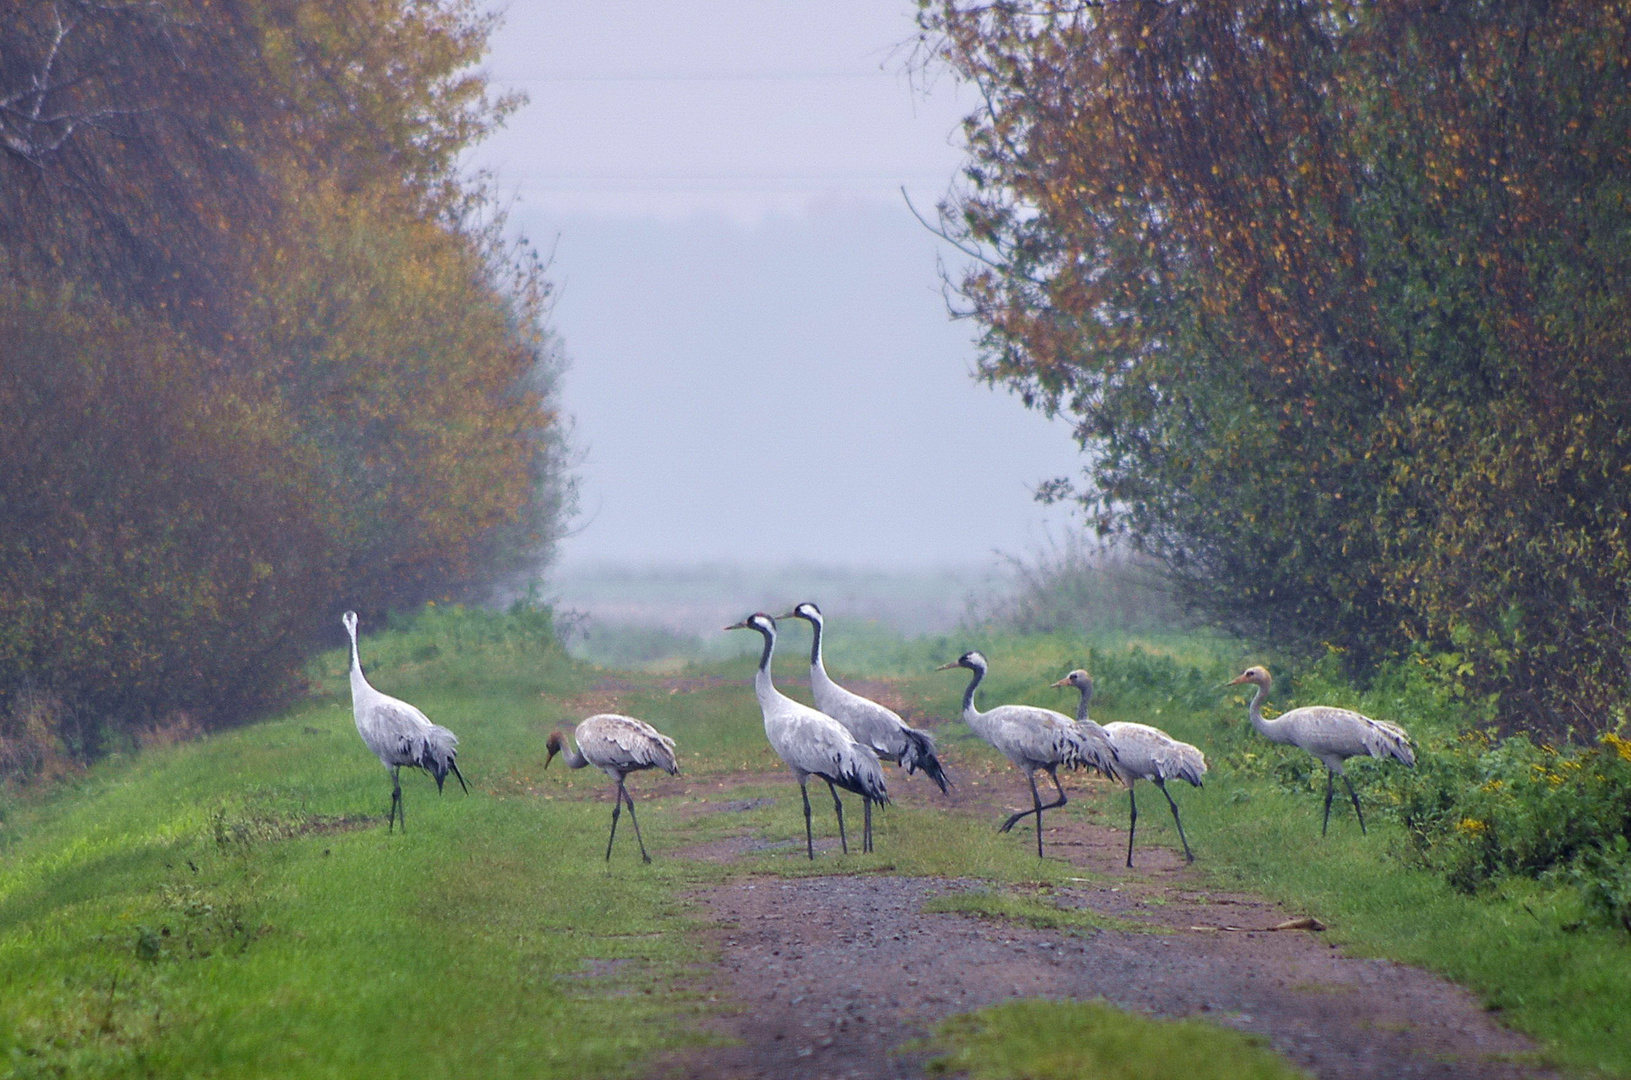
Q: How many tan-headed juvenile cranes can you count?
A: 3